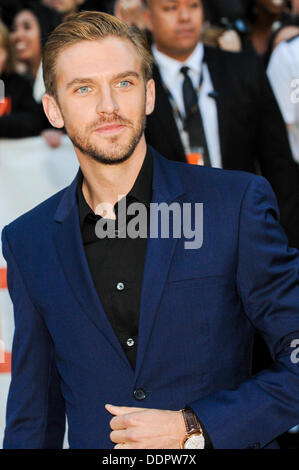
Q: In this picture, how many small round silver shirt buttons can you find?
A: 2